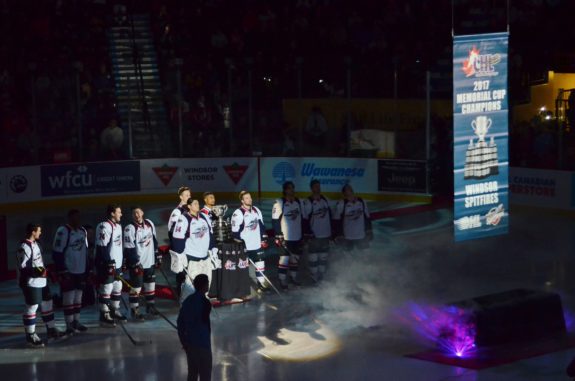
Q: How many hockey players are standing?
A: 11